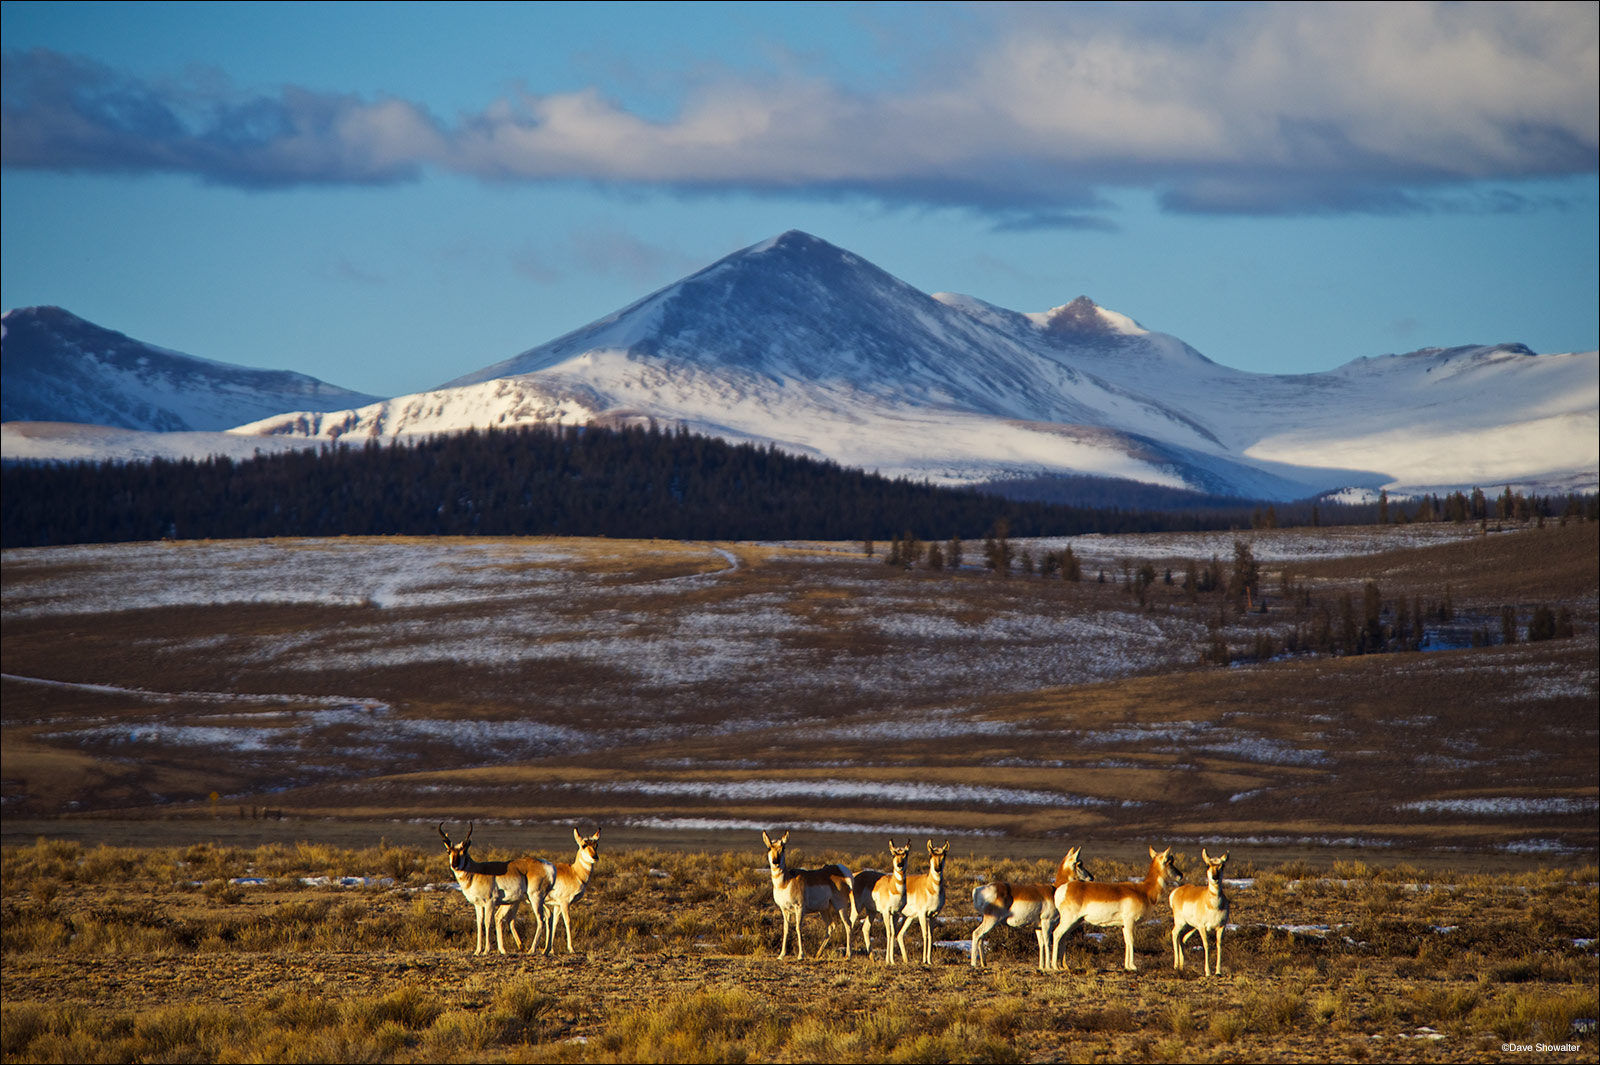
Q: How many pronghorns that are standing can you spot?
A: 8